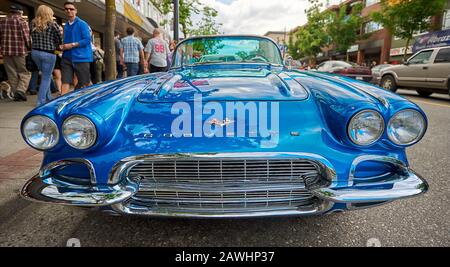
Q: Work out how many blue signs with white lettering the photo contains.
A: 1